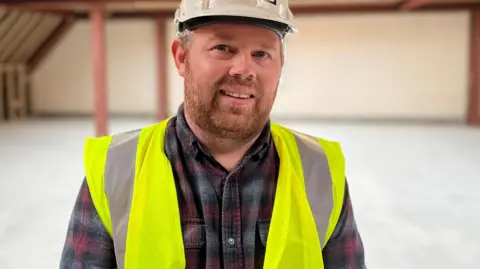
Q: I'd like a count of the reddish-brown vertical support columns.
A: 3